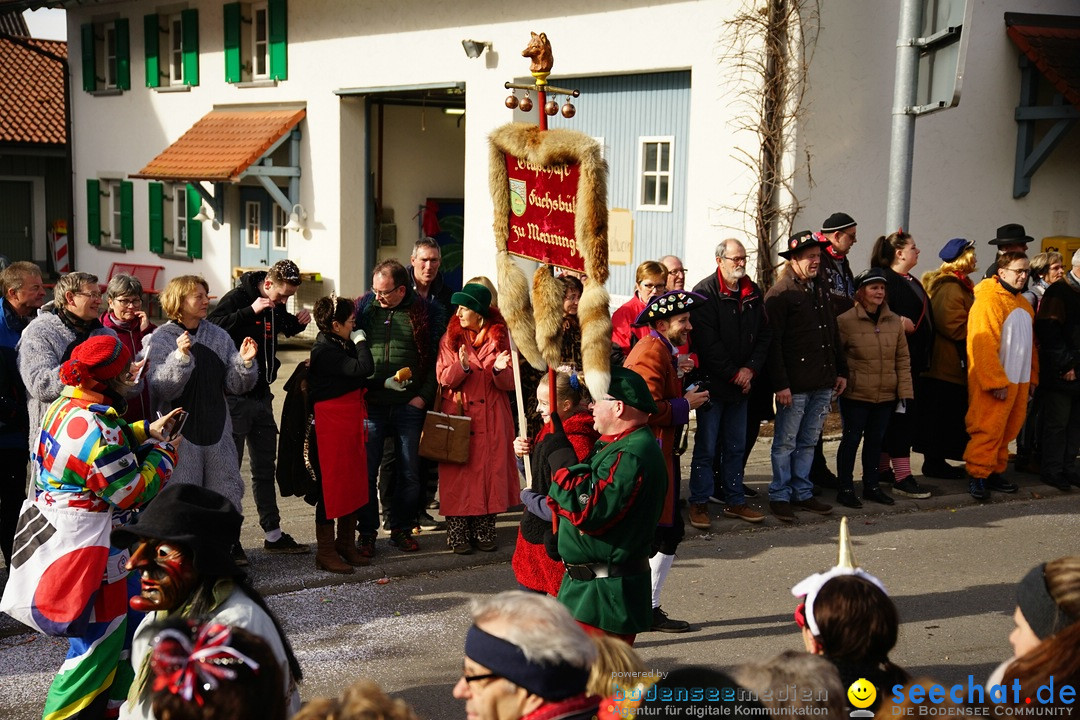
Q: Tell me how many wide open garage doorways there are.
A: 1